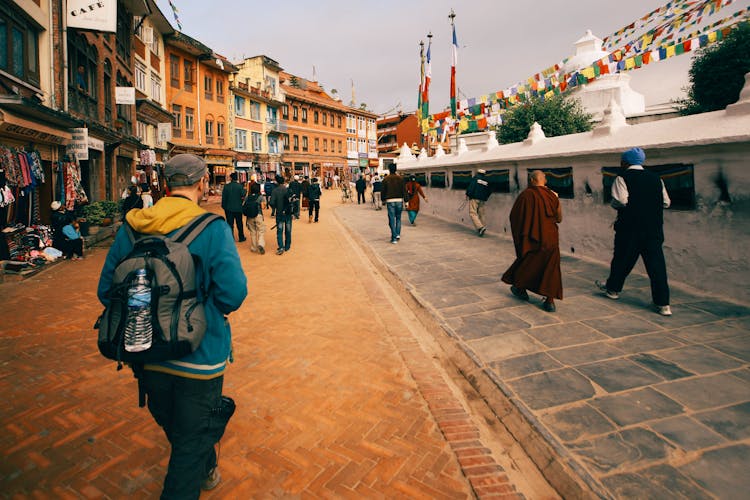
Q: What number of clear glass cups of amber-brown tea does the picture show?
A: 0